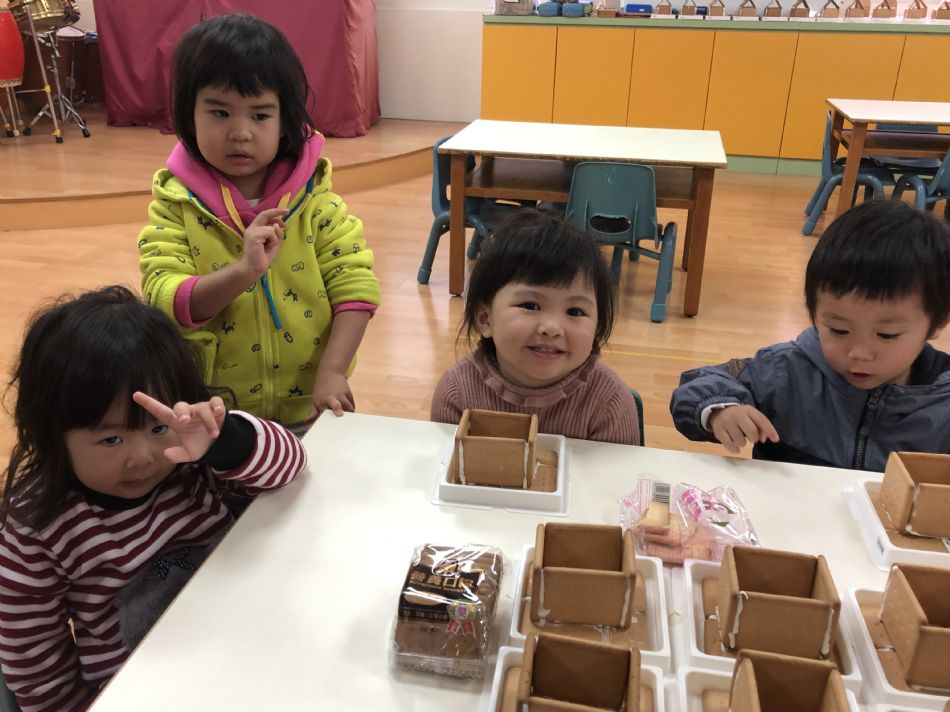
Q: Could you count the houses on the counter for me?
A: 11